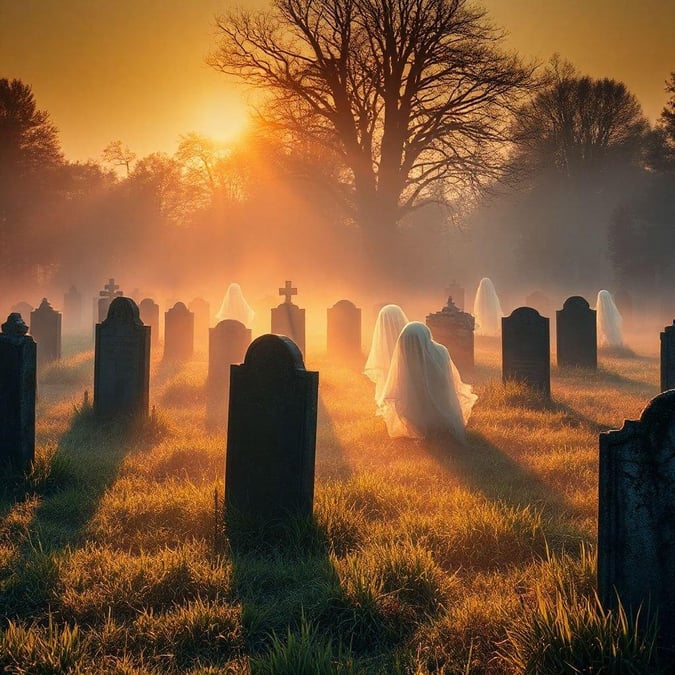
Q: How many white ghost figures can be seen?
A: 5